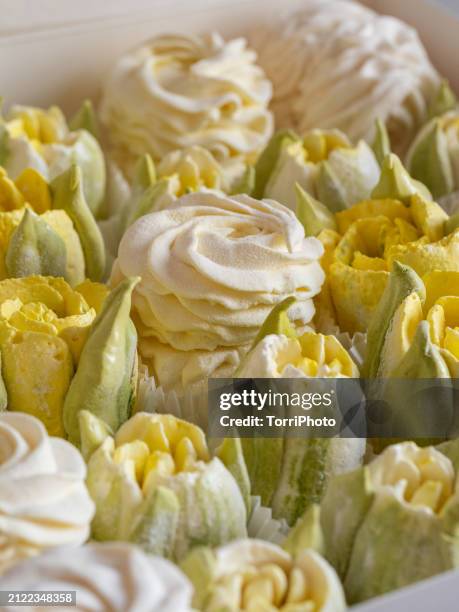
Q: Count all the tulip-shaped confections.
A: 12